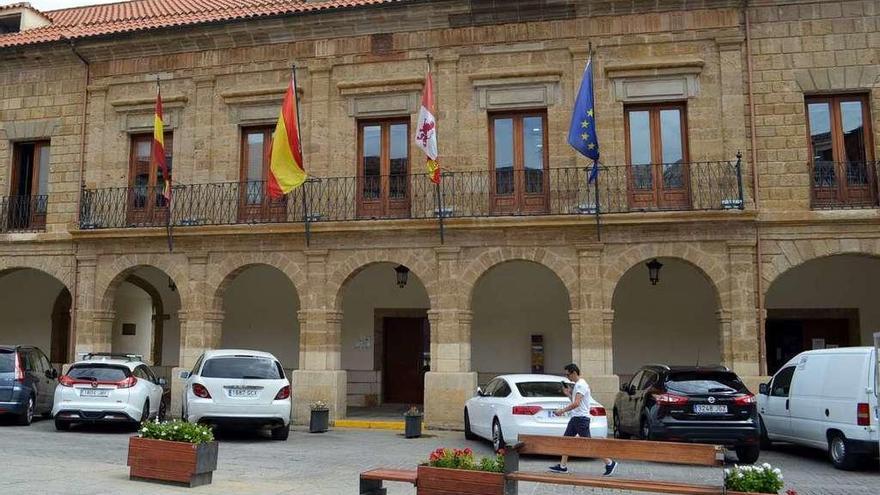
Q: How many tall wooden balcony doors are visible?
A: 7